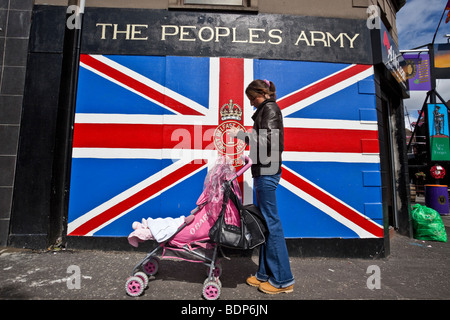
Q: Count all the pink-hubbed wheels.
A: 6